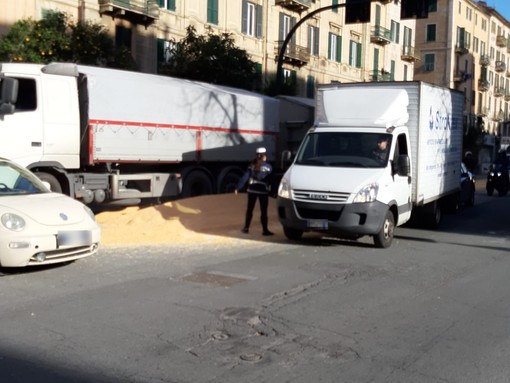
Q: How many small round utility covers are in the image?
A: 2